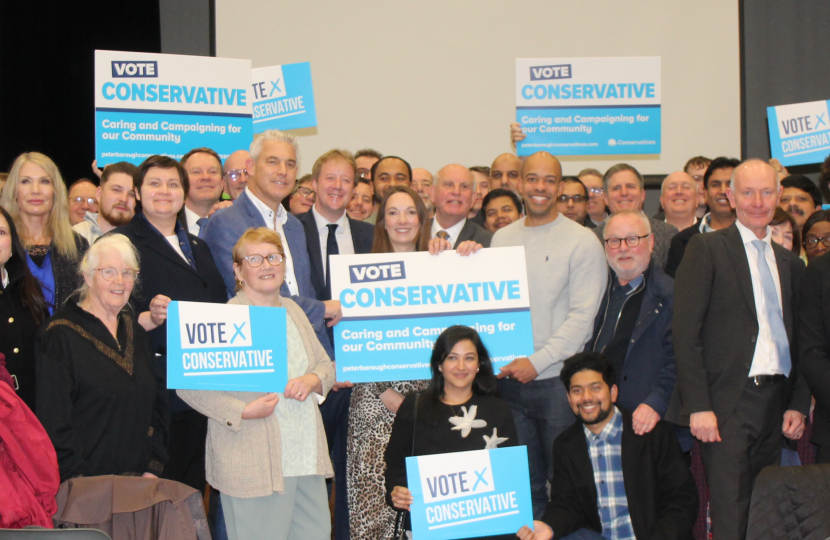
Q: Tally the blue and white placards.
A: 7